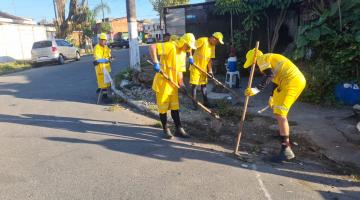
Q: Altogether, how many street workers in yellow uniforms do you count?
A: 4